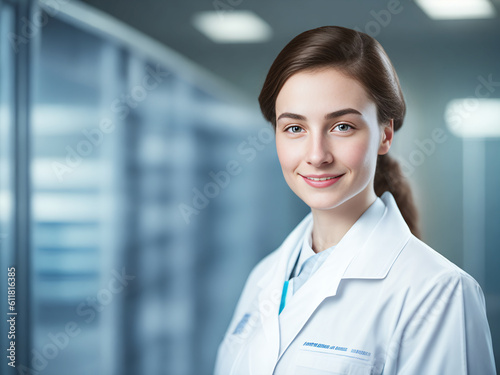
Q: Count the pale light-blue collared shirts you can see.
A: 1